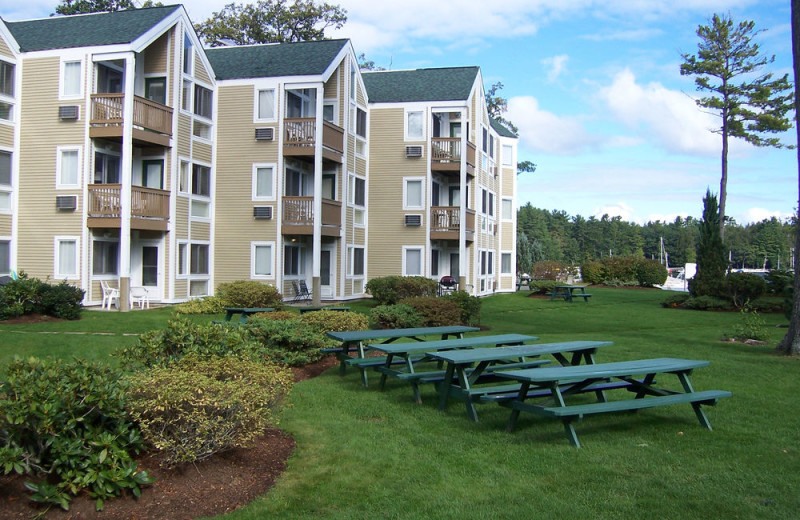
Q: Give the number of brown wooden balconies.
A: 6